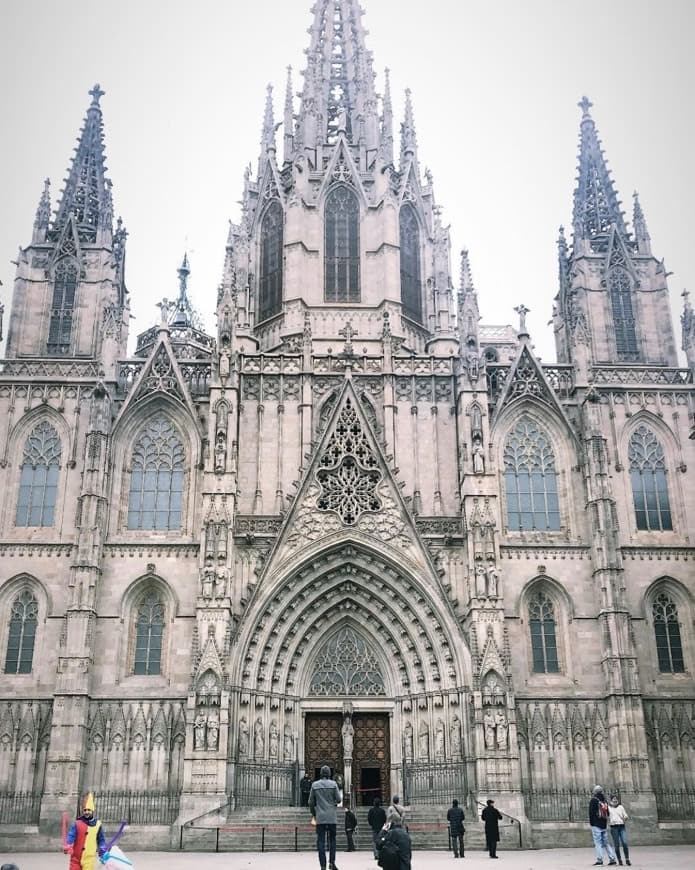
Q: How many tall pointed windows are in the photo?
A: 13